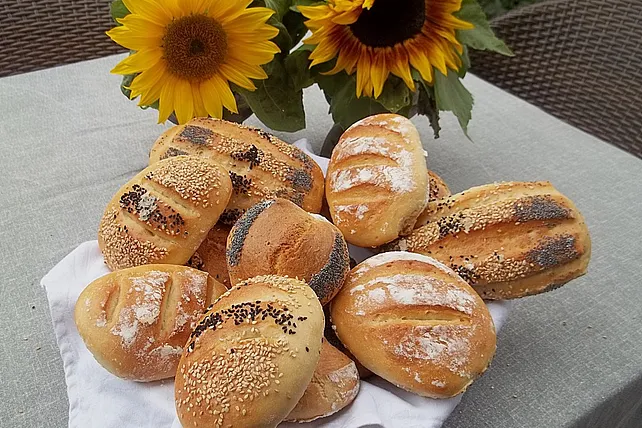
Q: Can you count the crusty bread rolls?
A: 11